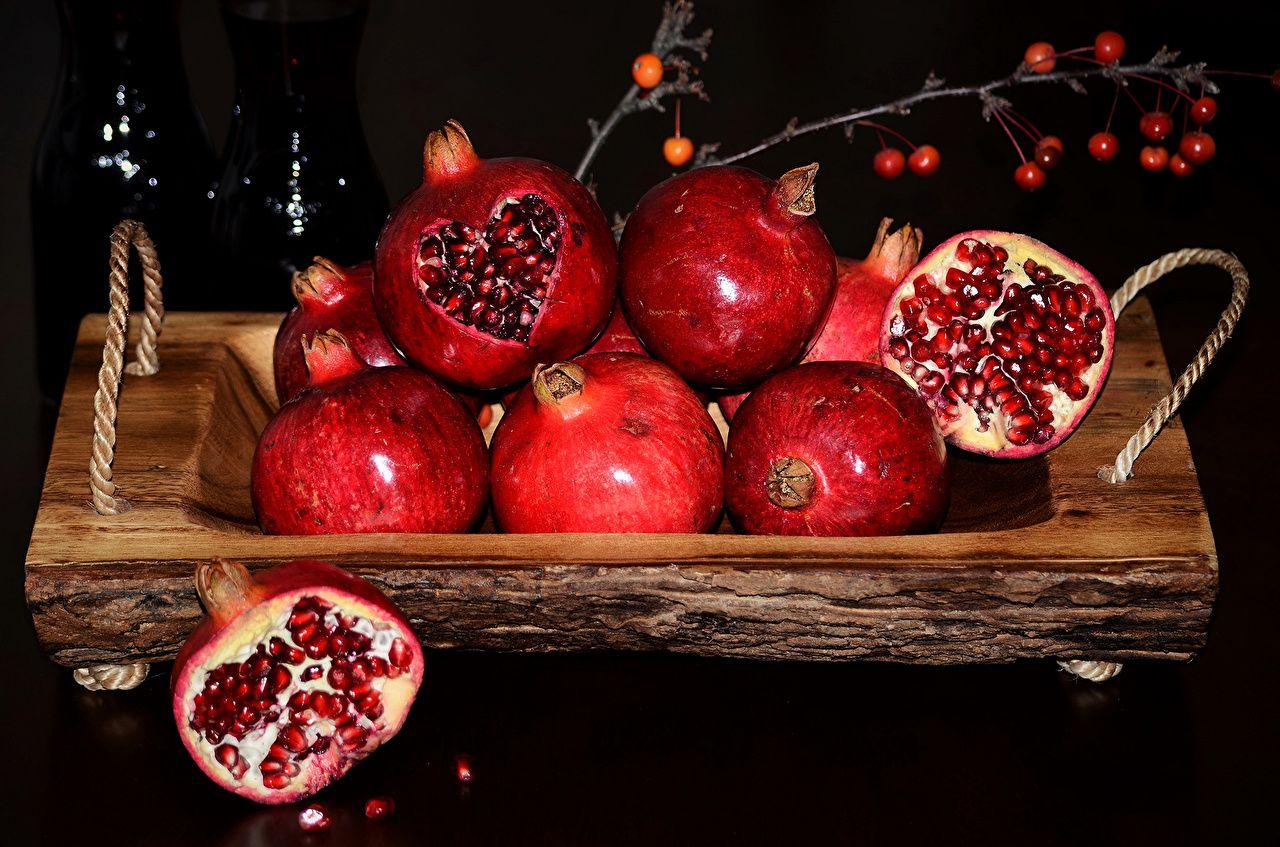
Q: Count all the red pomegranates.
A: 10